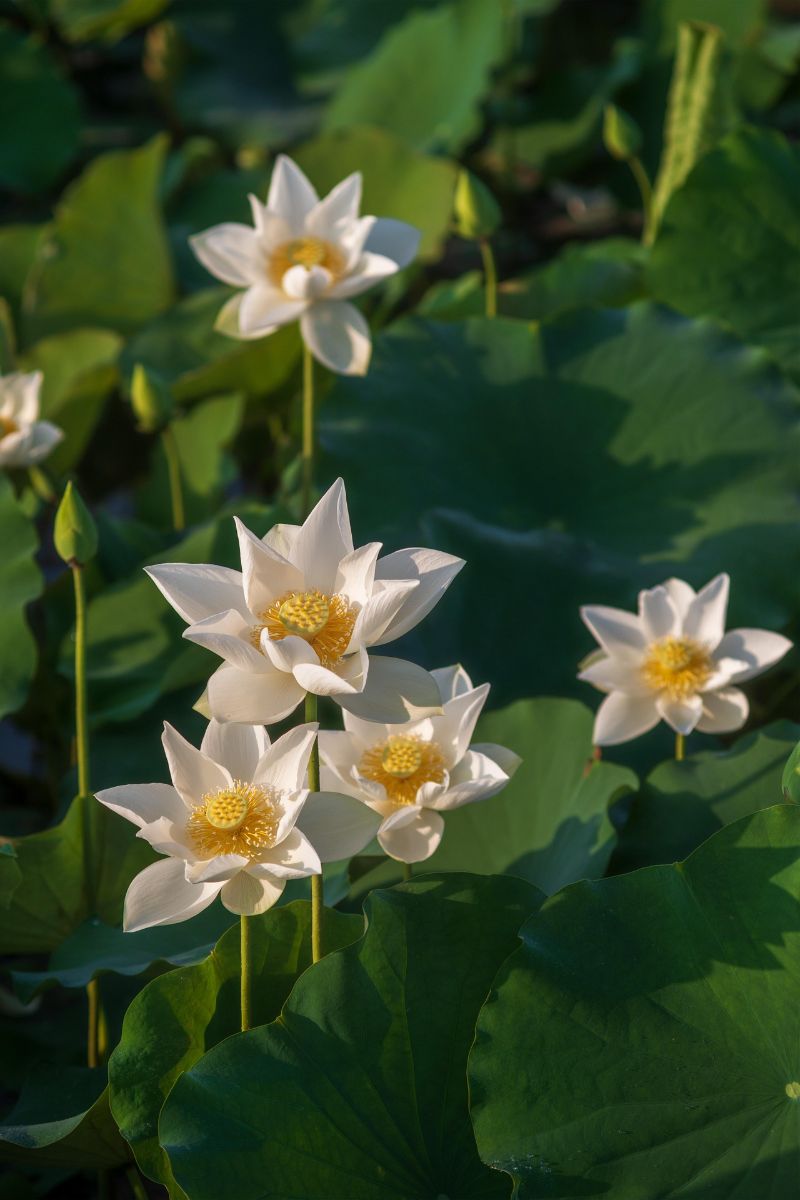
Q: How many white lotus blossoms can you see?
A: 6